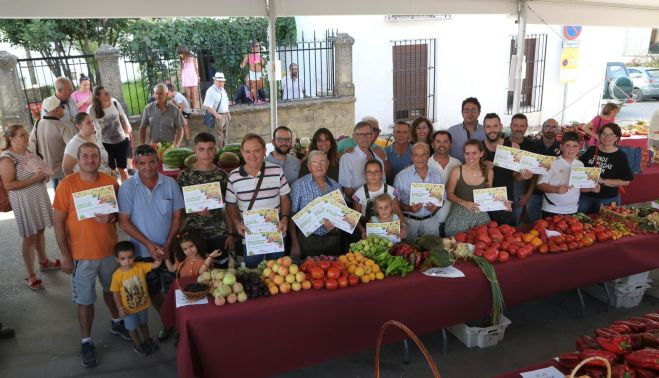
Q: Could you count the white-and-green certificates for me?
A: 13